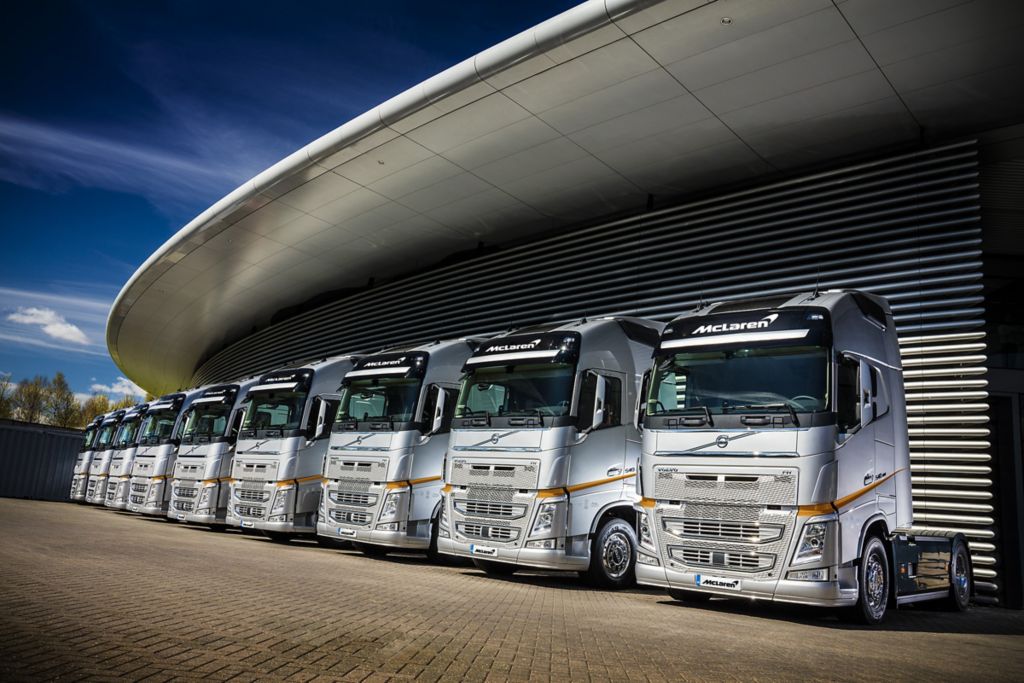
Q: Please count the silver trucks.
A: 9